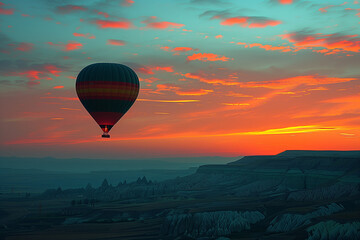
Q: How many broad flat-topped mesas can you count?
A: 1